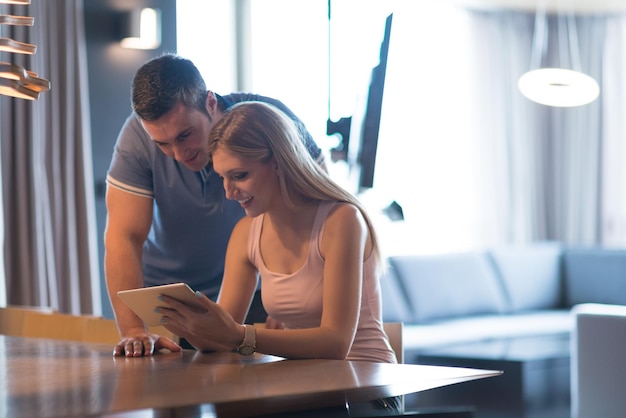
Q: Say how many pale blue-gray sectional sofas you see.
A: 1